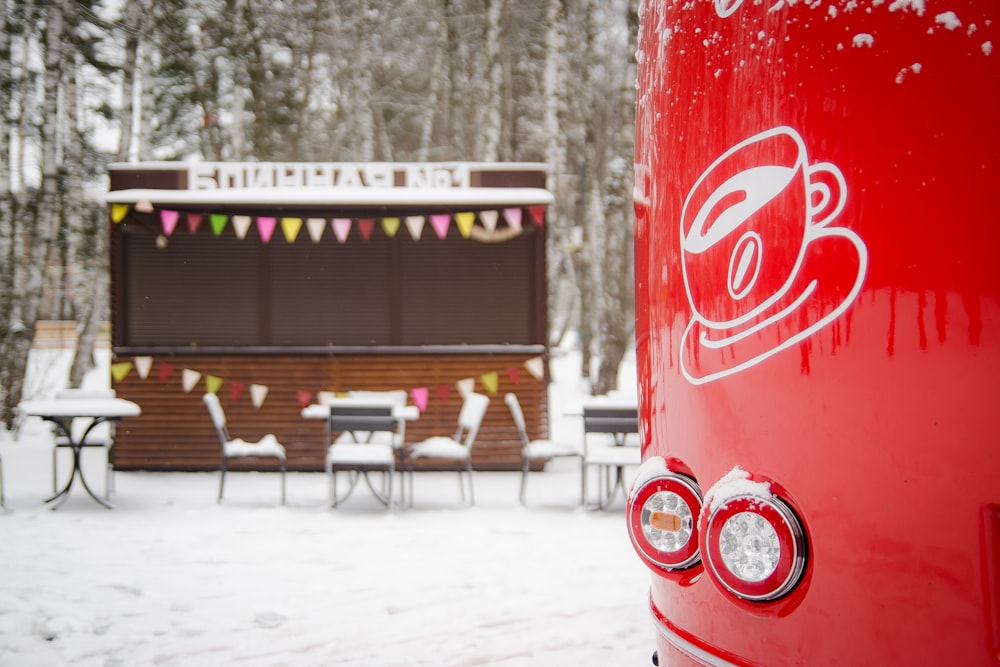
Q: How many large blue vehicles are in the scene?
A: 0